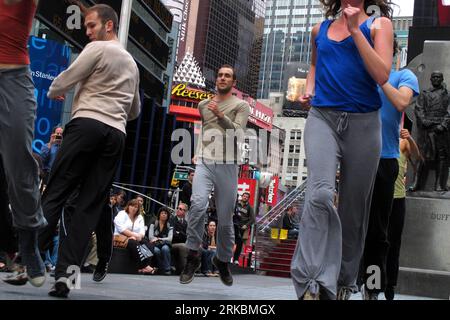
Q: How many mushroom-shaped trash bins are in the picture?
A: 0